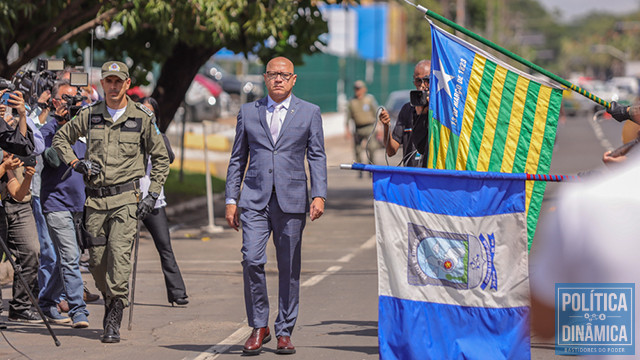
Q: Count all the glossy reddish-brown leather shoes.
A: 2